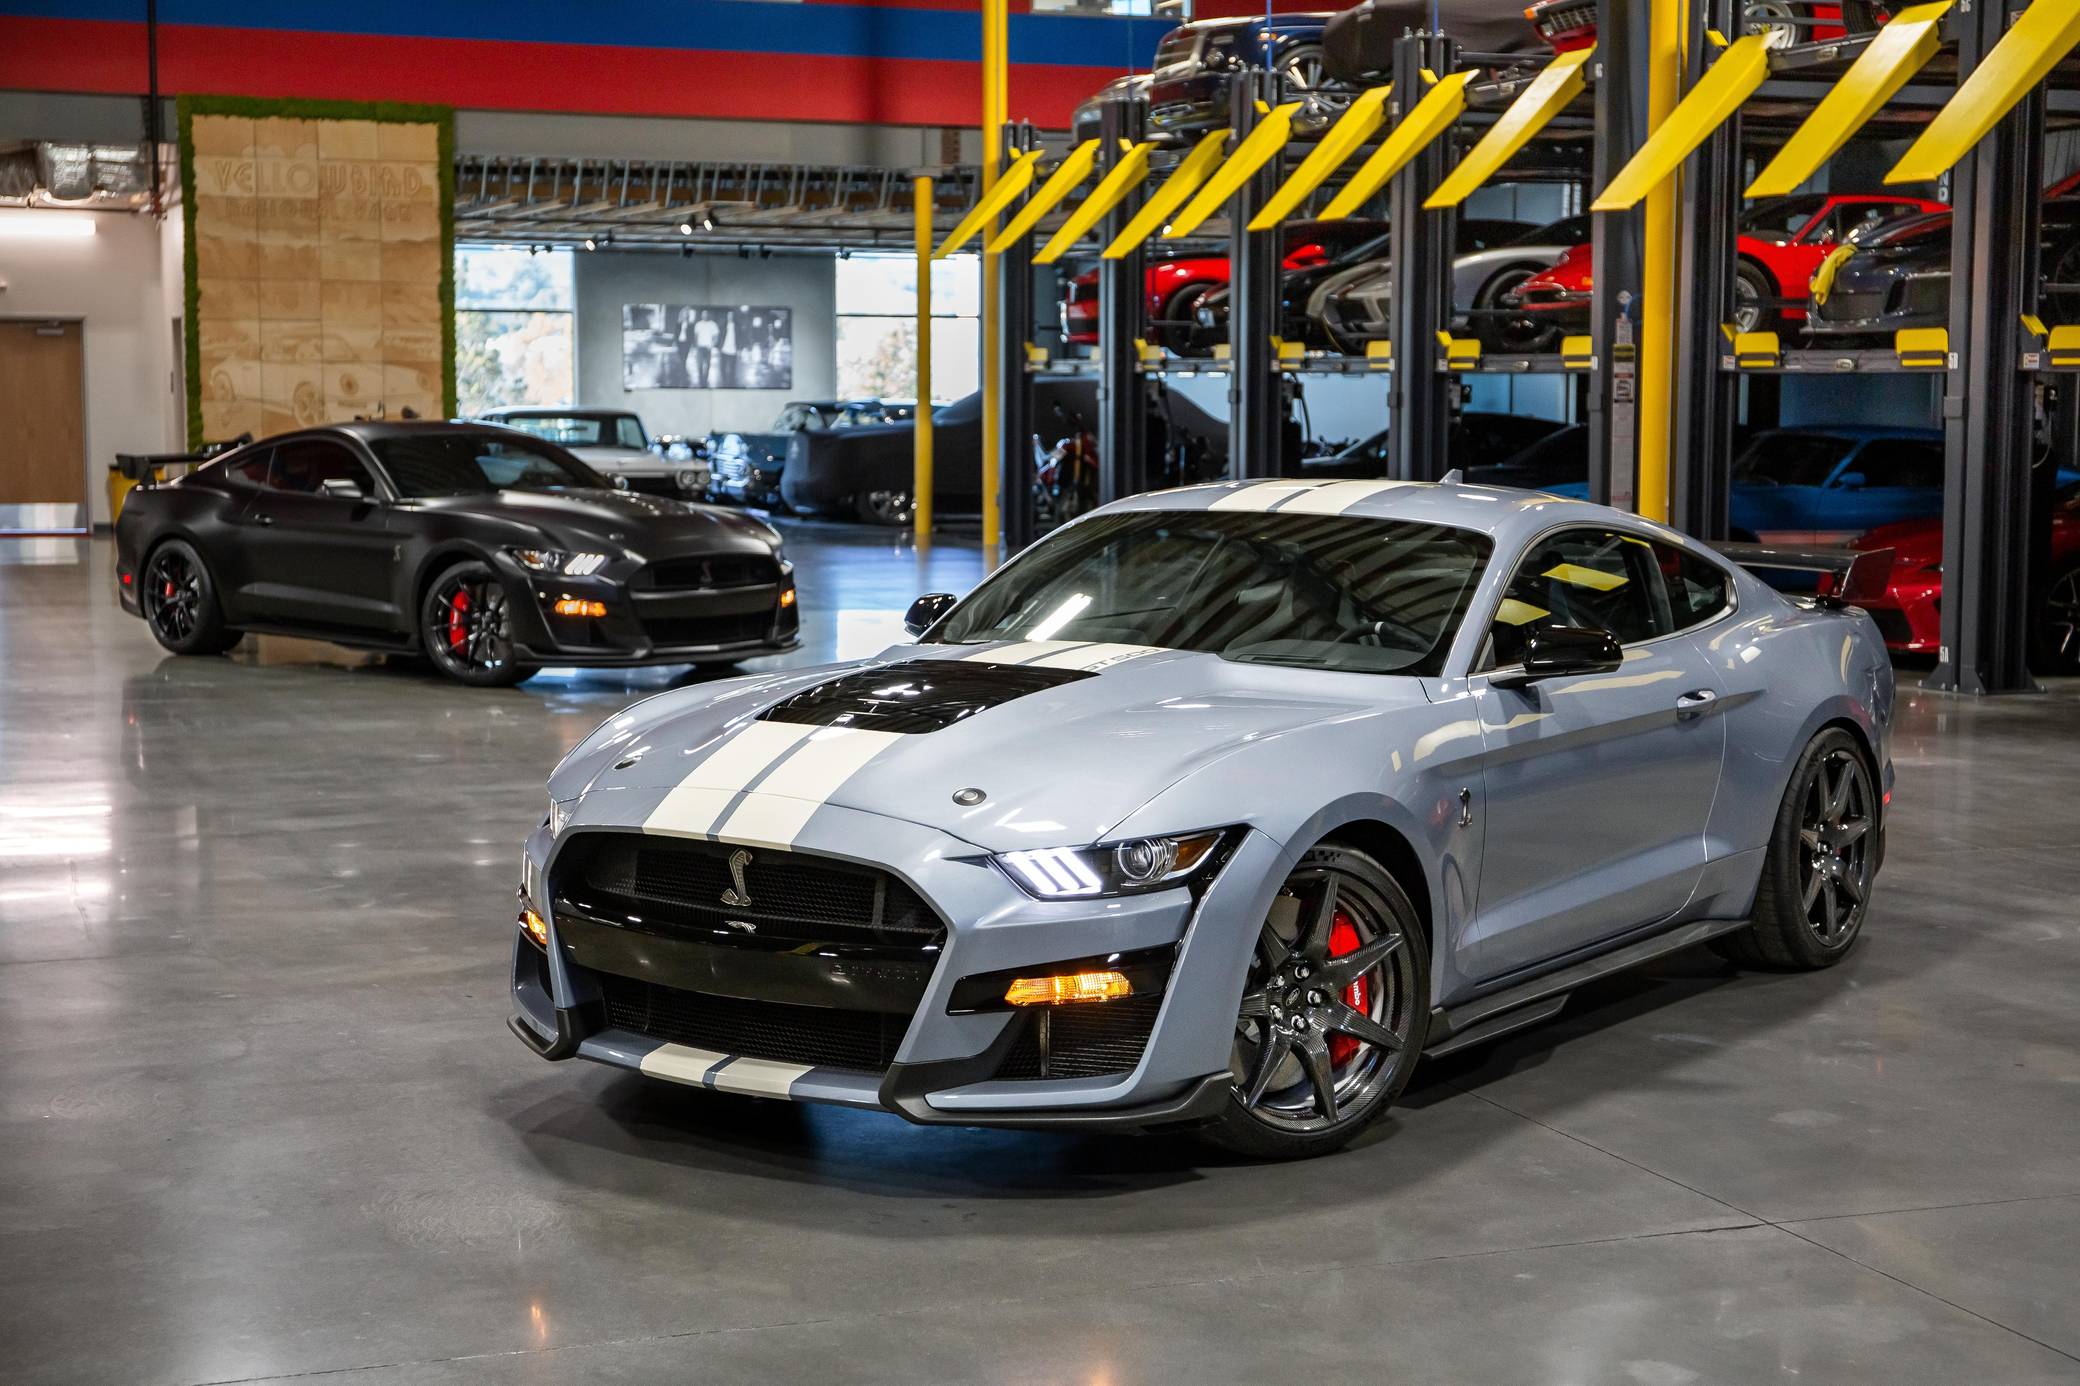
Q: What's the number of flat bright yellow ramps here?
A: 11